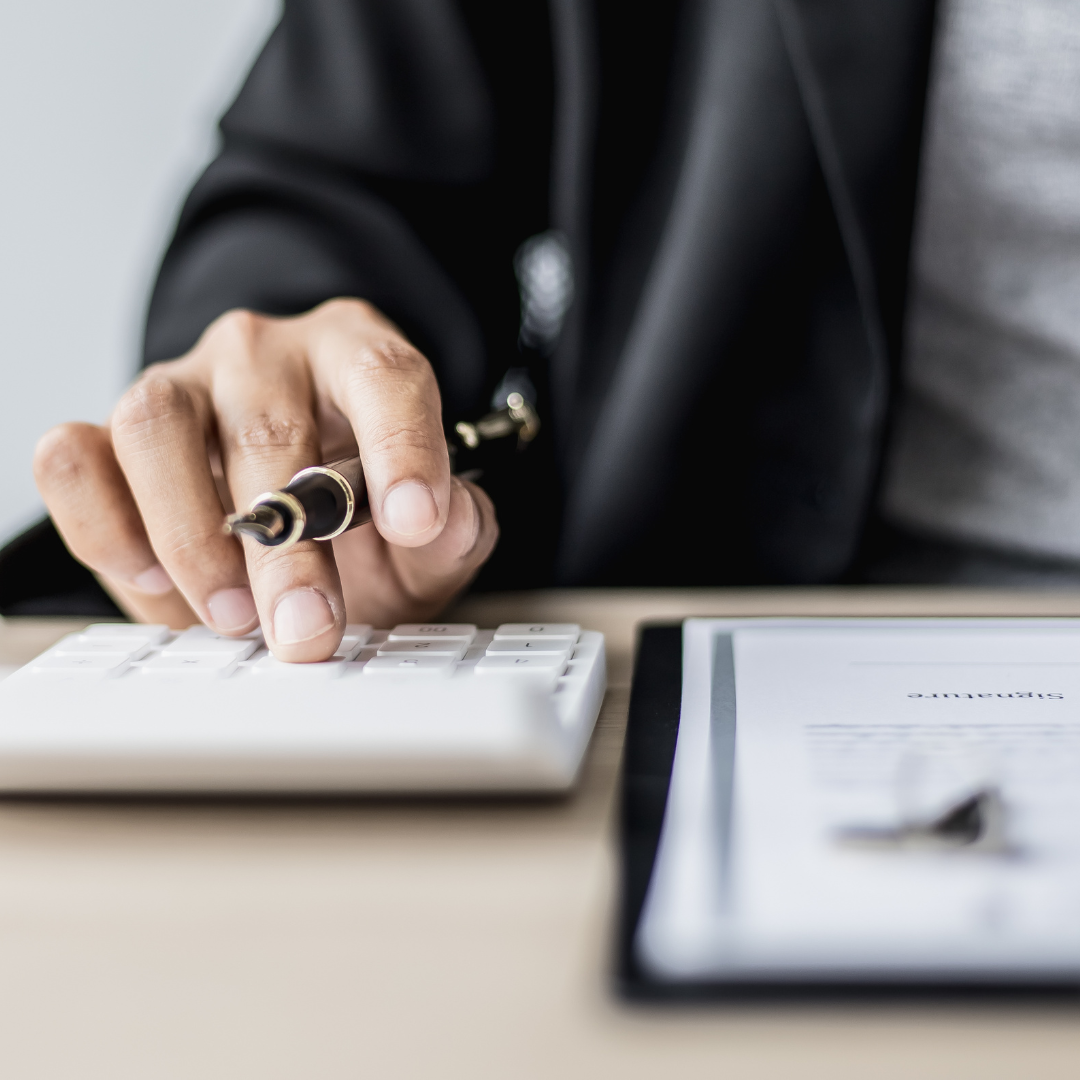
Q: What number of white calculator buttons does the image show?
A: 14